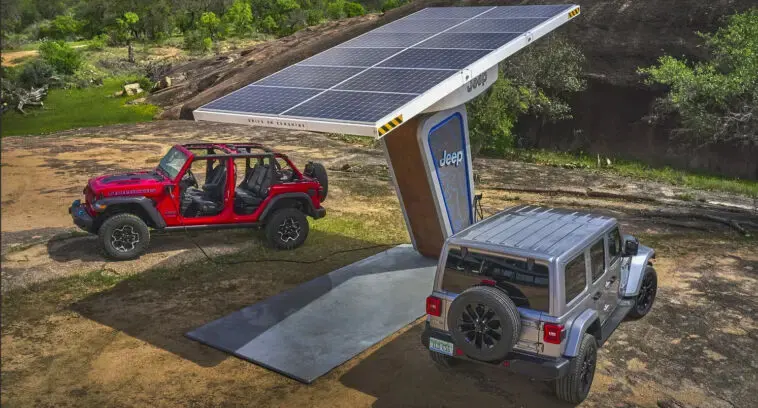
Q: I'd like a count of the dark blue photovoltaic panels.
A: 12